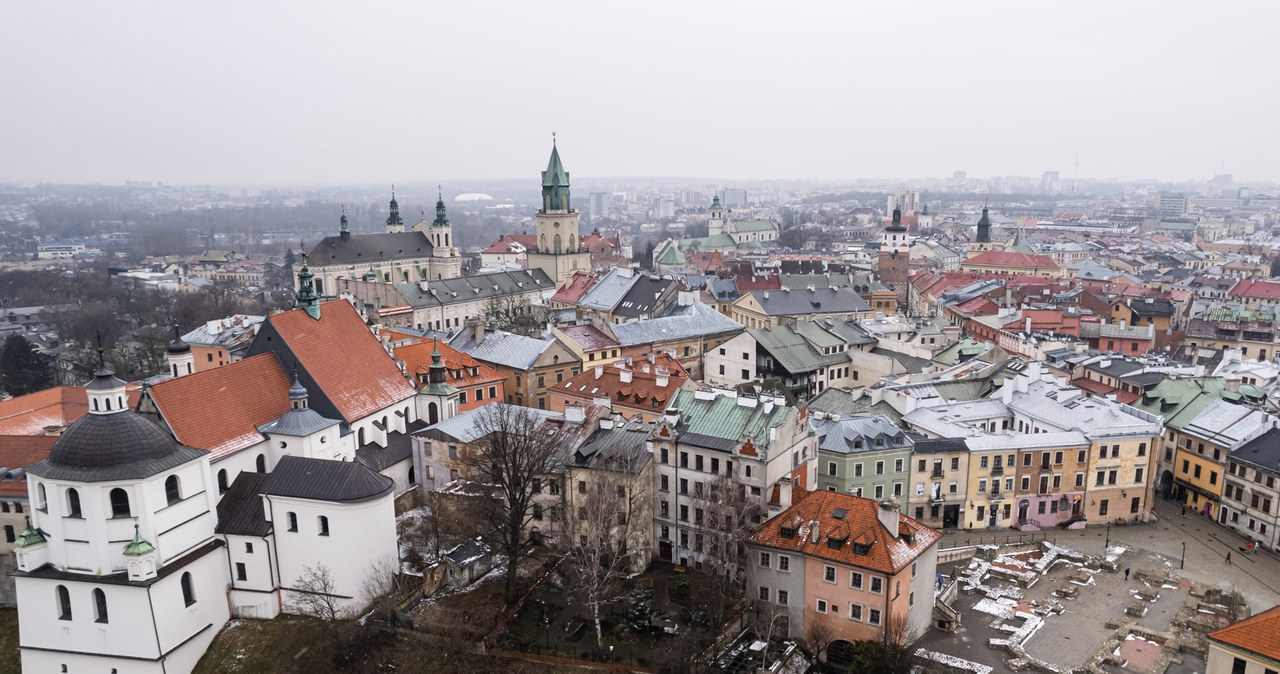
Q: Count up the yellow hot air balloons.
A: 0